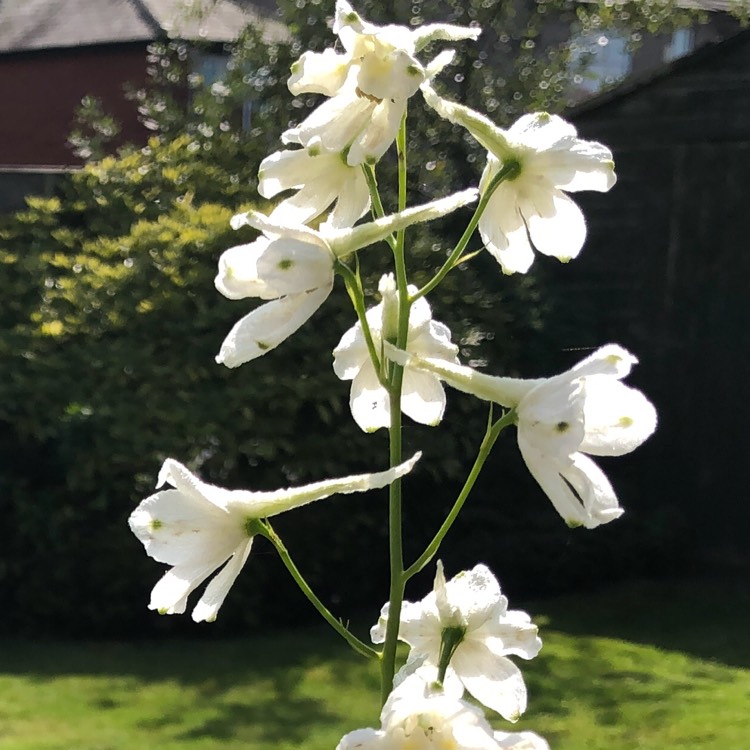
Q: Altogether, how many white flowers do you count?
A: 9